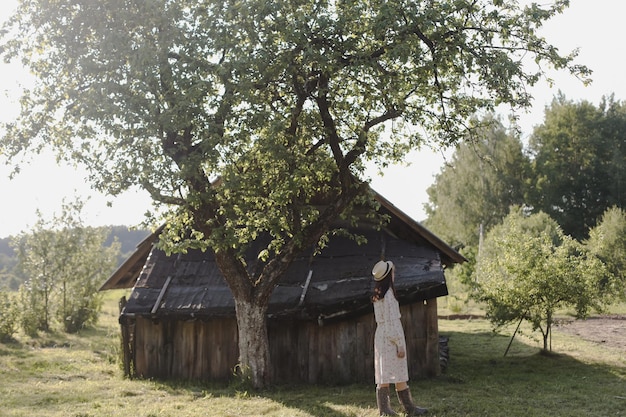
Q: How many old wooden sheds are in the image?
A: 1